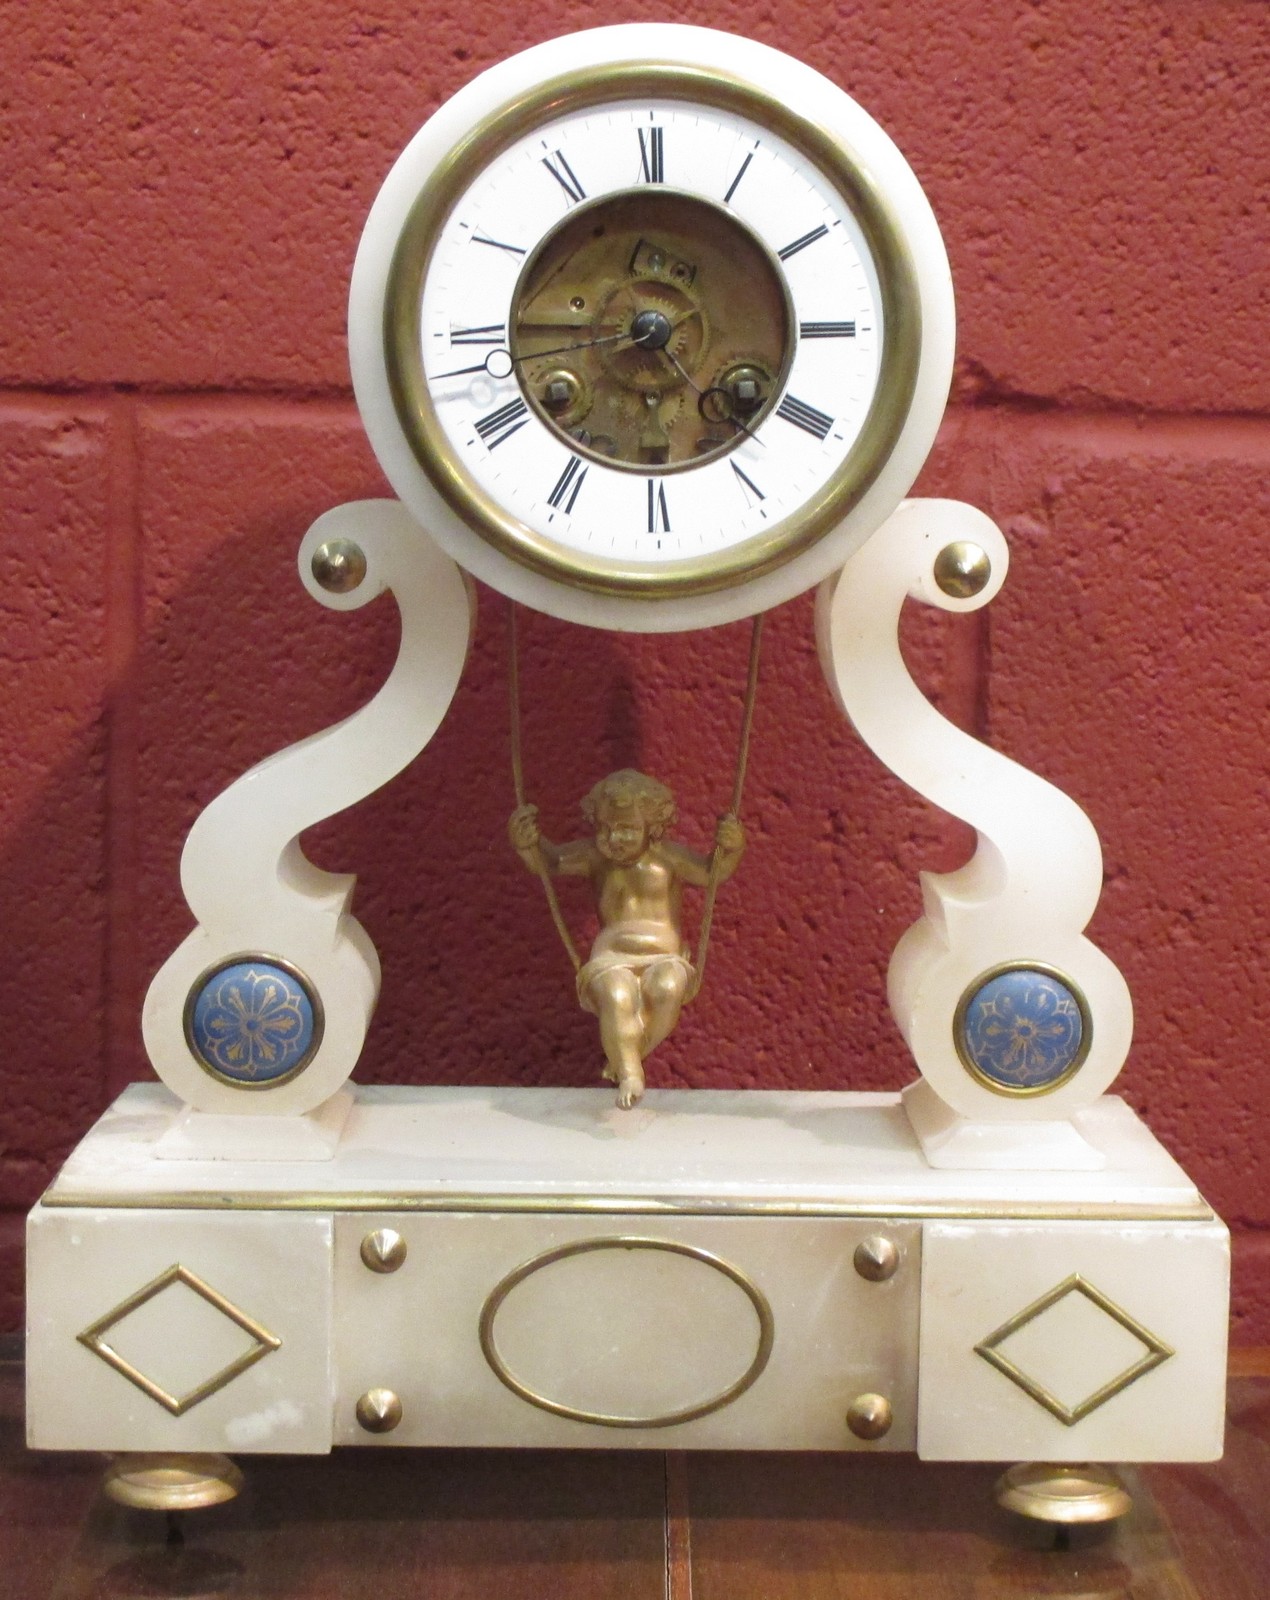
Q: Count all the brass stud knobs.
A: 6